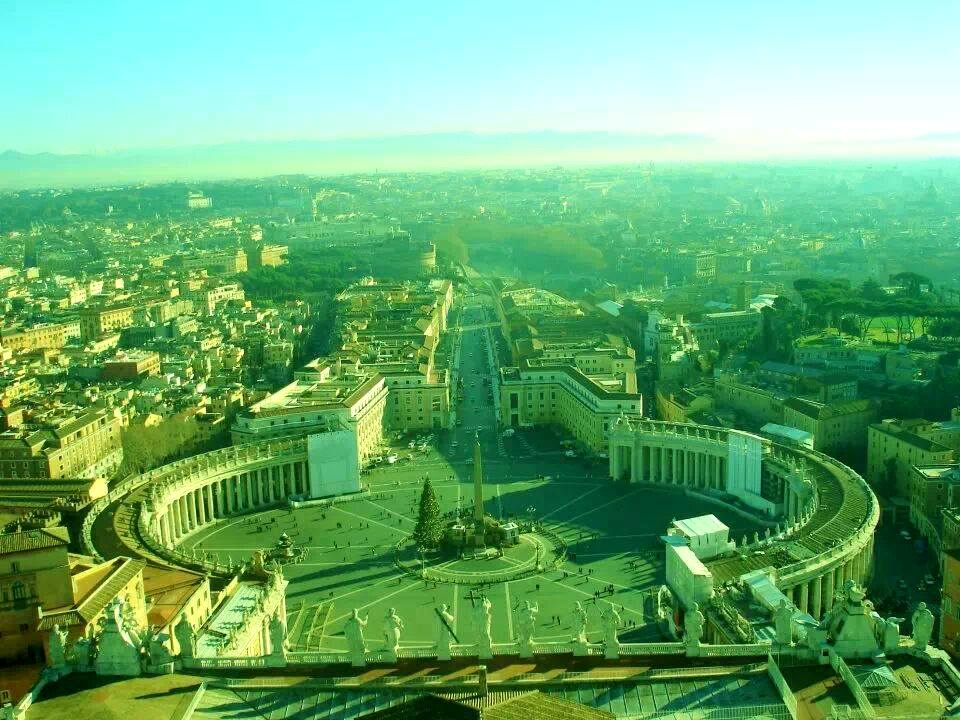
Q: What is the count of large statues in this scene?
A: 13